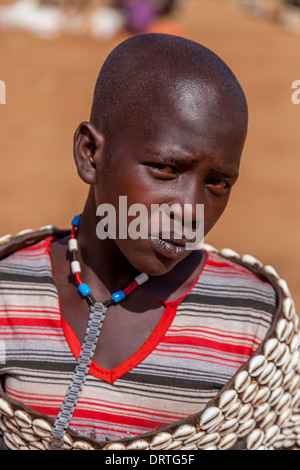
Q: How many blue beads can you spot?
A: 3